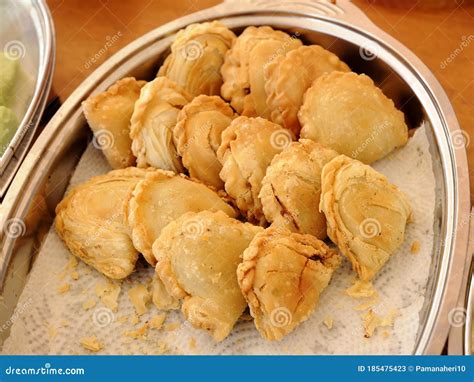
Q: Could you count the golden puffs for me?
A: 14